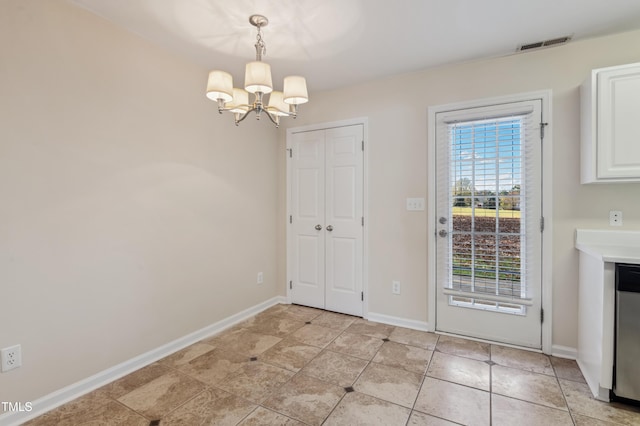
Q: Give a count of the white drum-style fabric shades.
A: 5